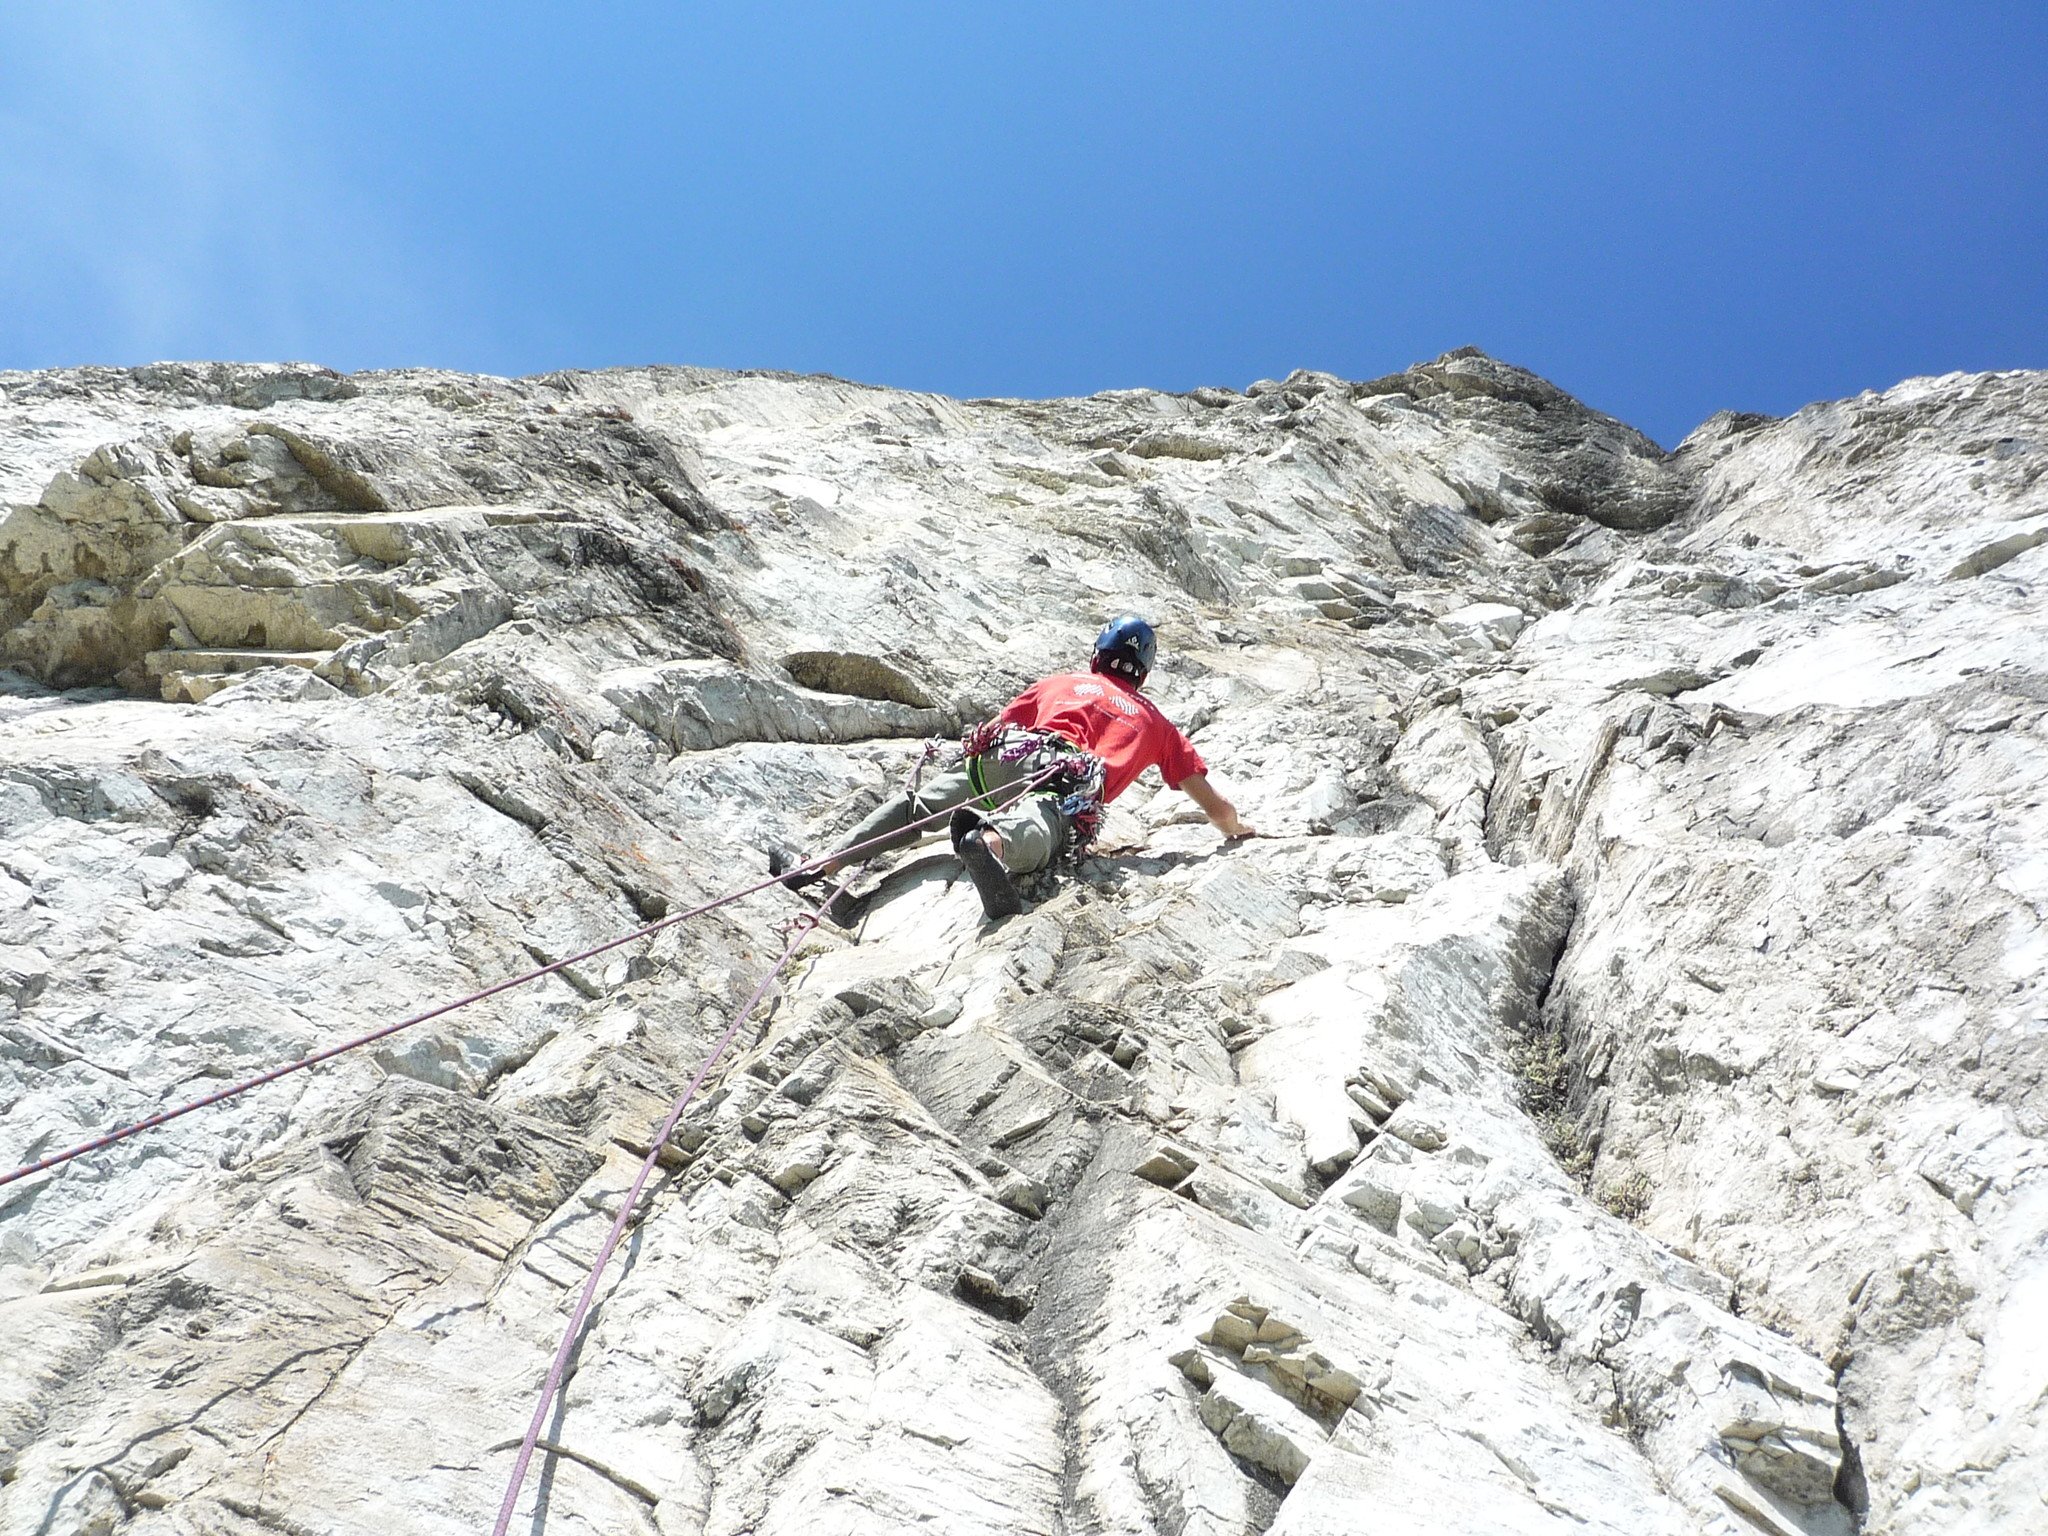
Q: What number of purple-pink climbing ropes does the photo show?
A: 2